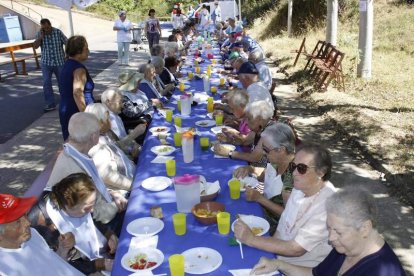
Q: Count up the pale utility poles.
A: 3